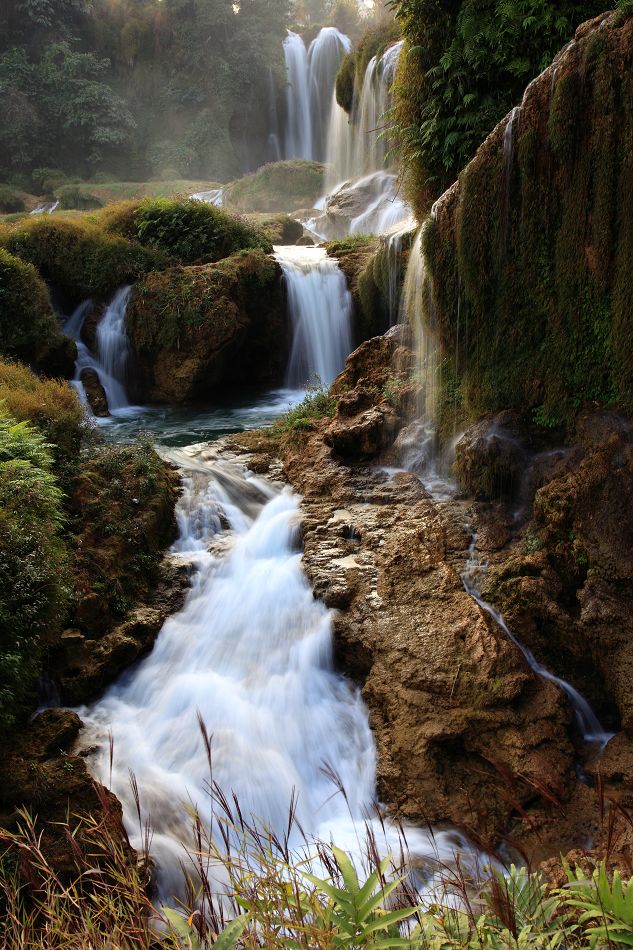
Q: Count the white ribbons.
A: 0